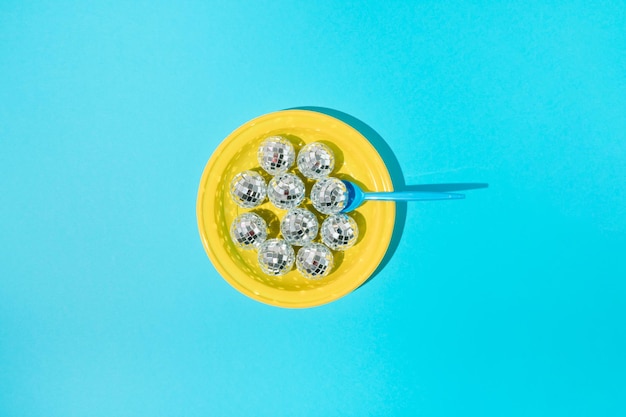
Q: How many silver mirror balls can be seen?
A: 10